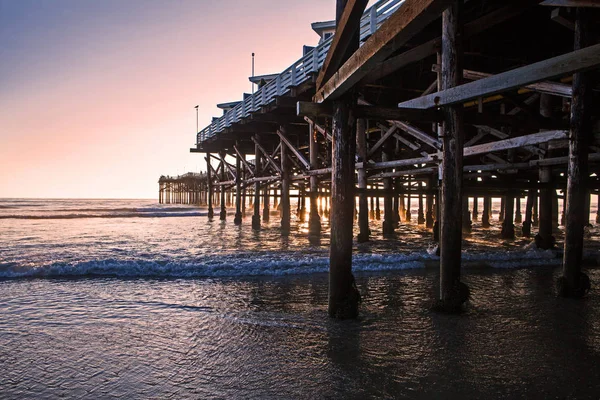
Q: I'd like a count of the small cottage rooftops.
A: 3